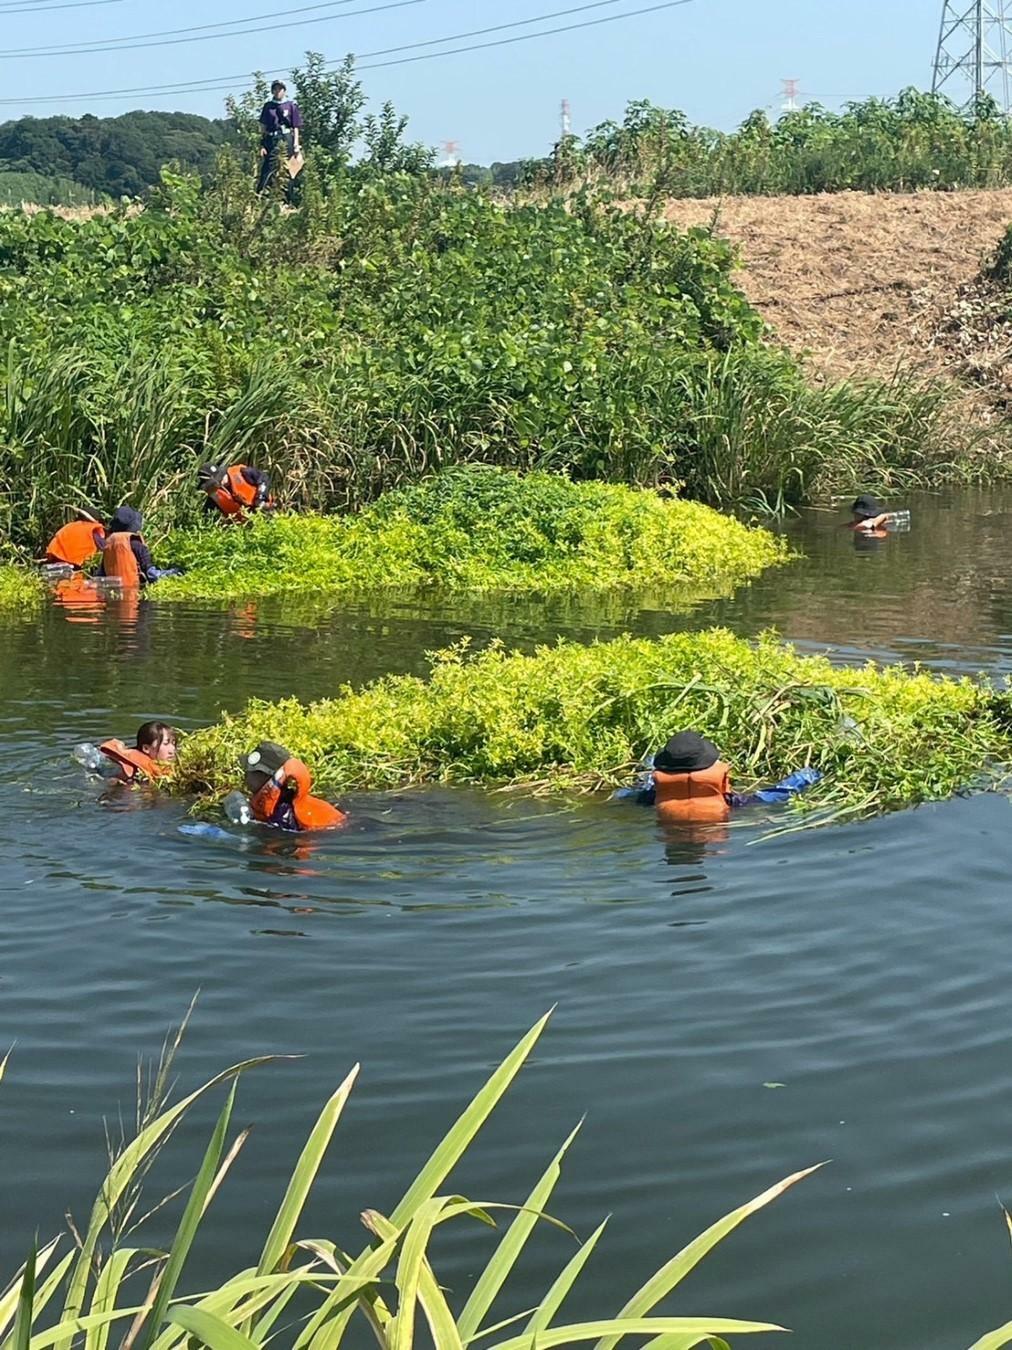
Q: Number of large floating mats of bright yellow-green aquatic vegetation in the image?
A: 2